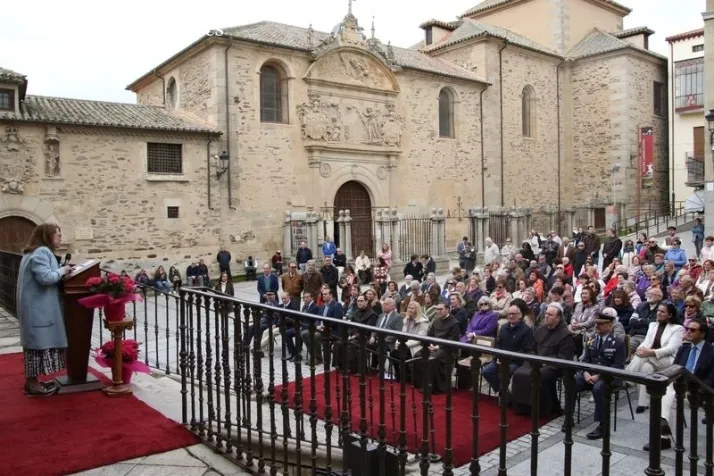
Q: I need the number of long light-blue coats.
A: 1